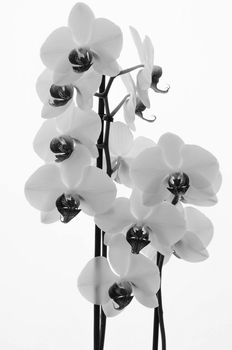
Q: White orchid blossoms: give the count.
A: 11